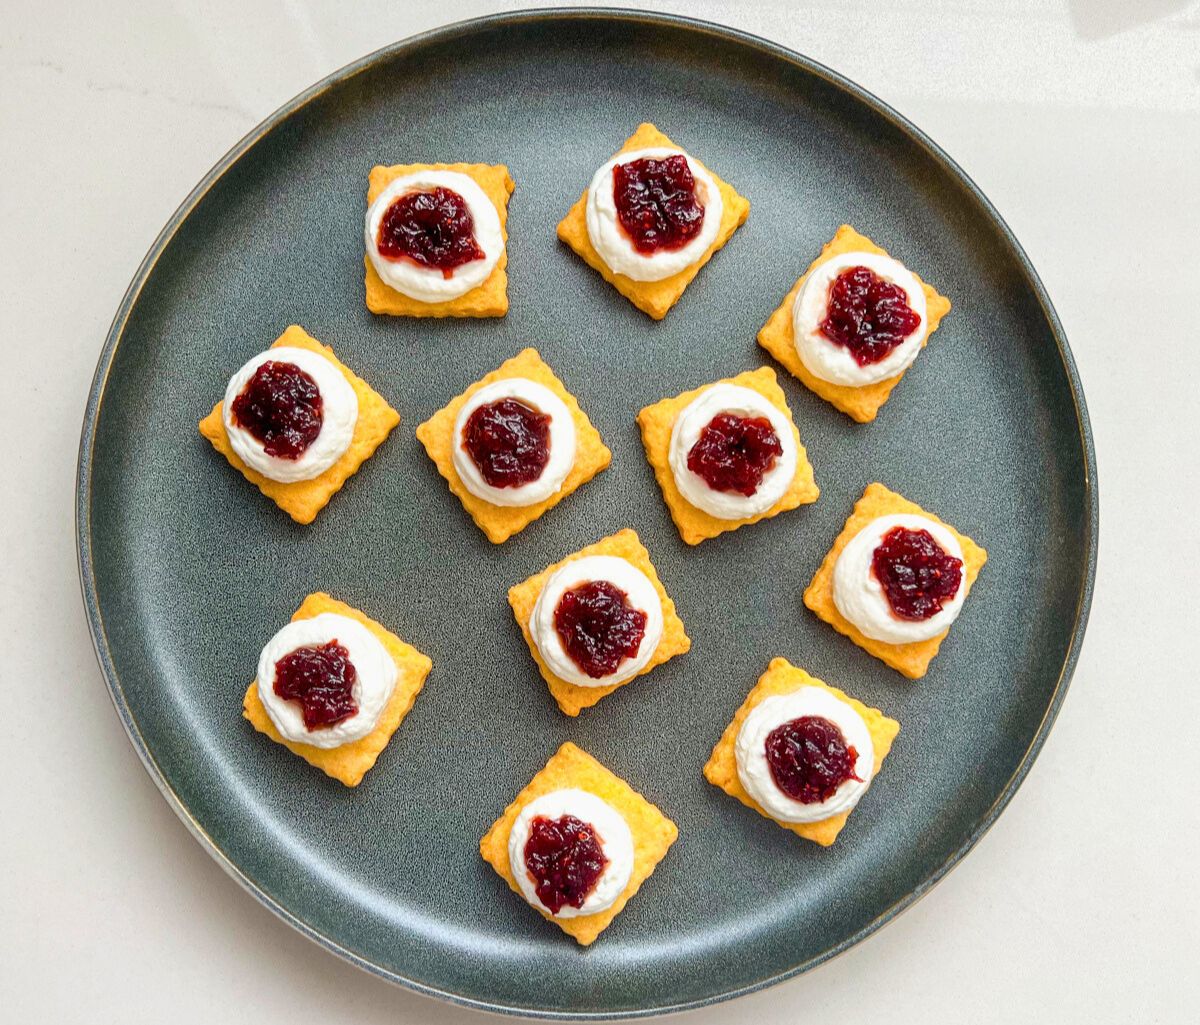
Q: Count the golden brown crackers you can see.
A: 11